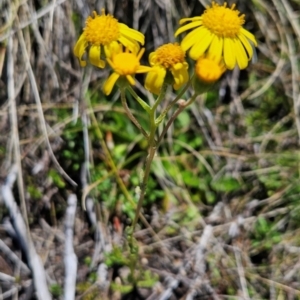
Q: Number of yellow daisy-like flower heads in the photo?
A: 5